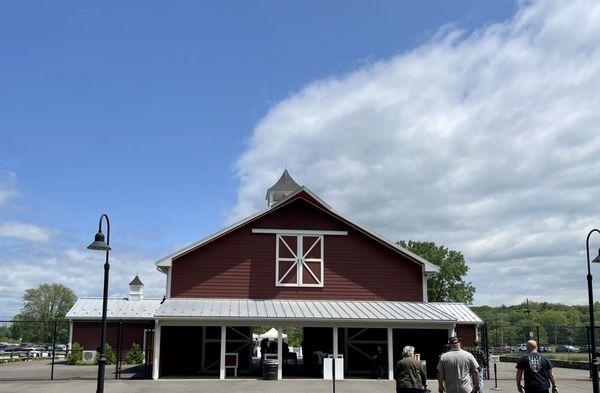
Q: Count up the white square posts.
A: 6